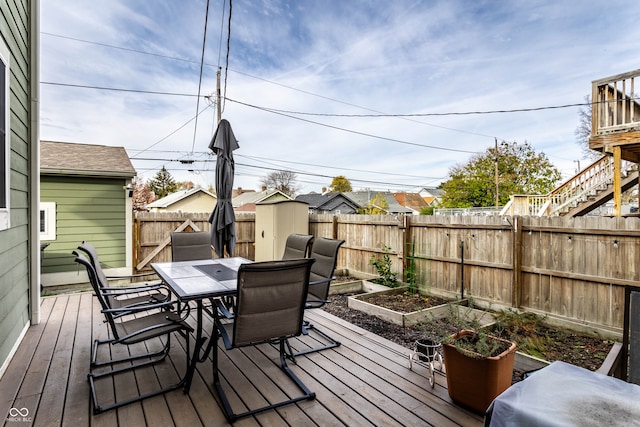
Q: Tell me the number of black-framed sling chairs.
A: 6